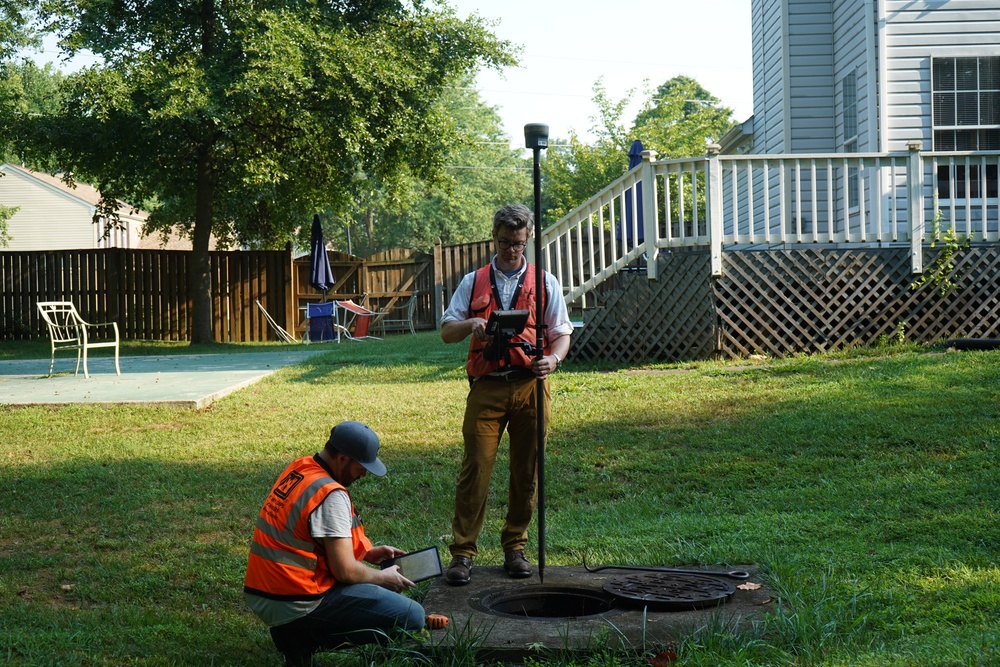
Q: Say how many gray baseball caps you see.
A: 1